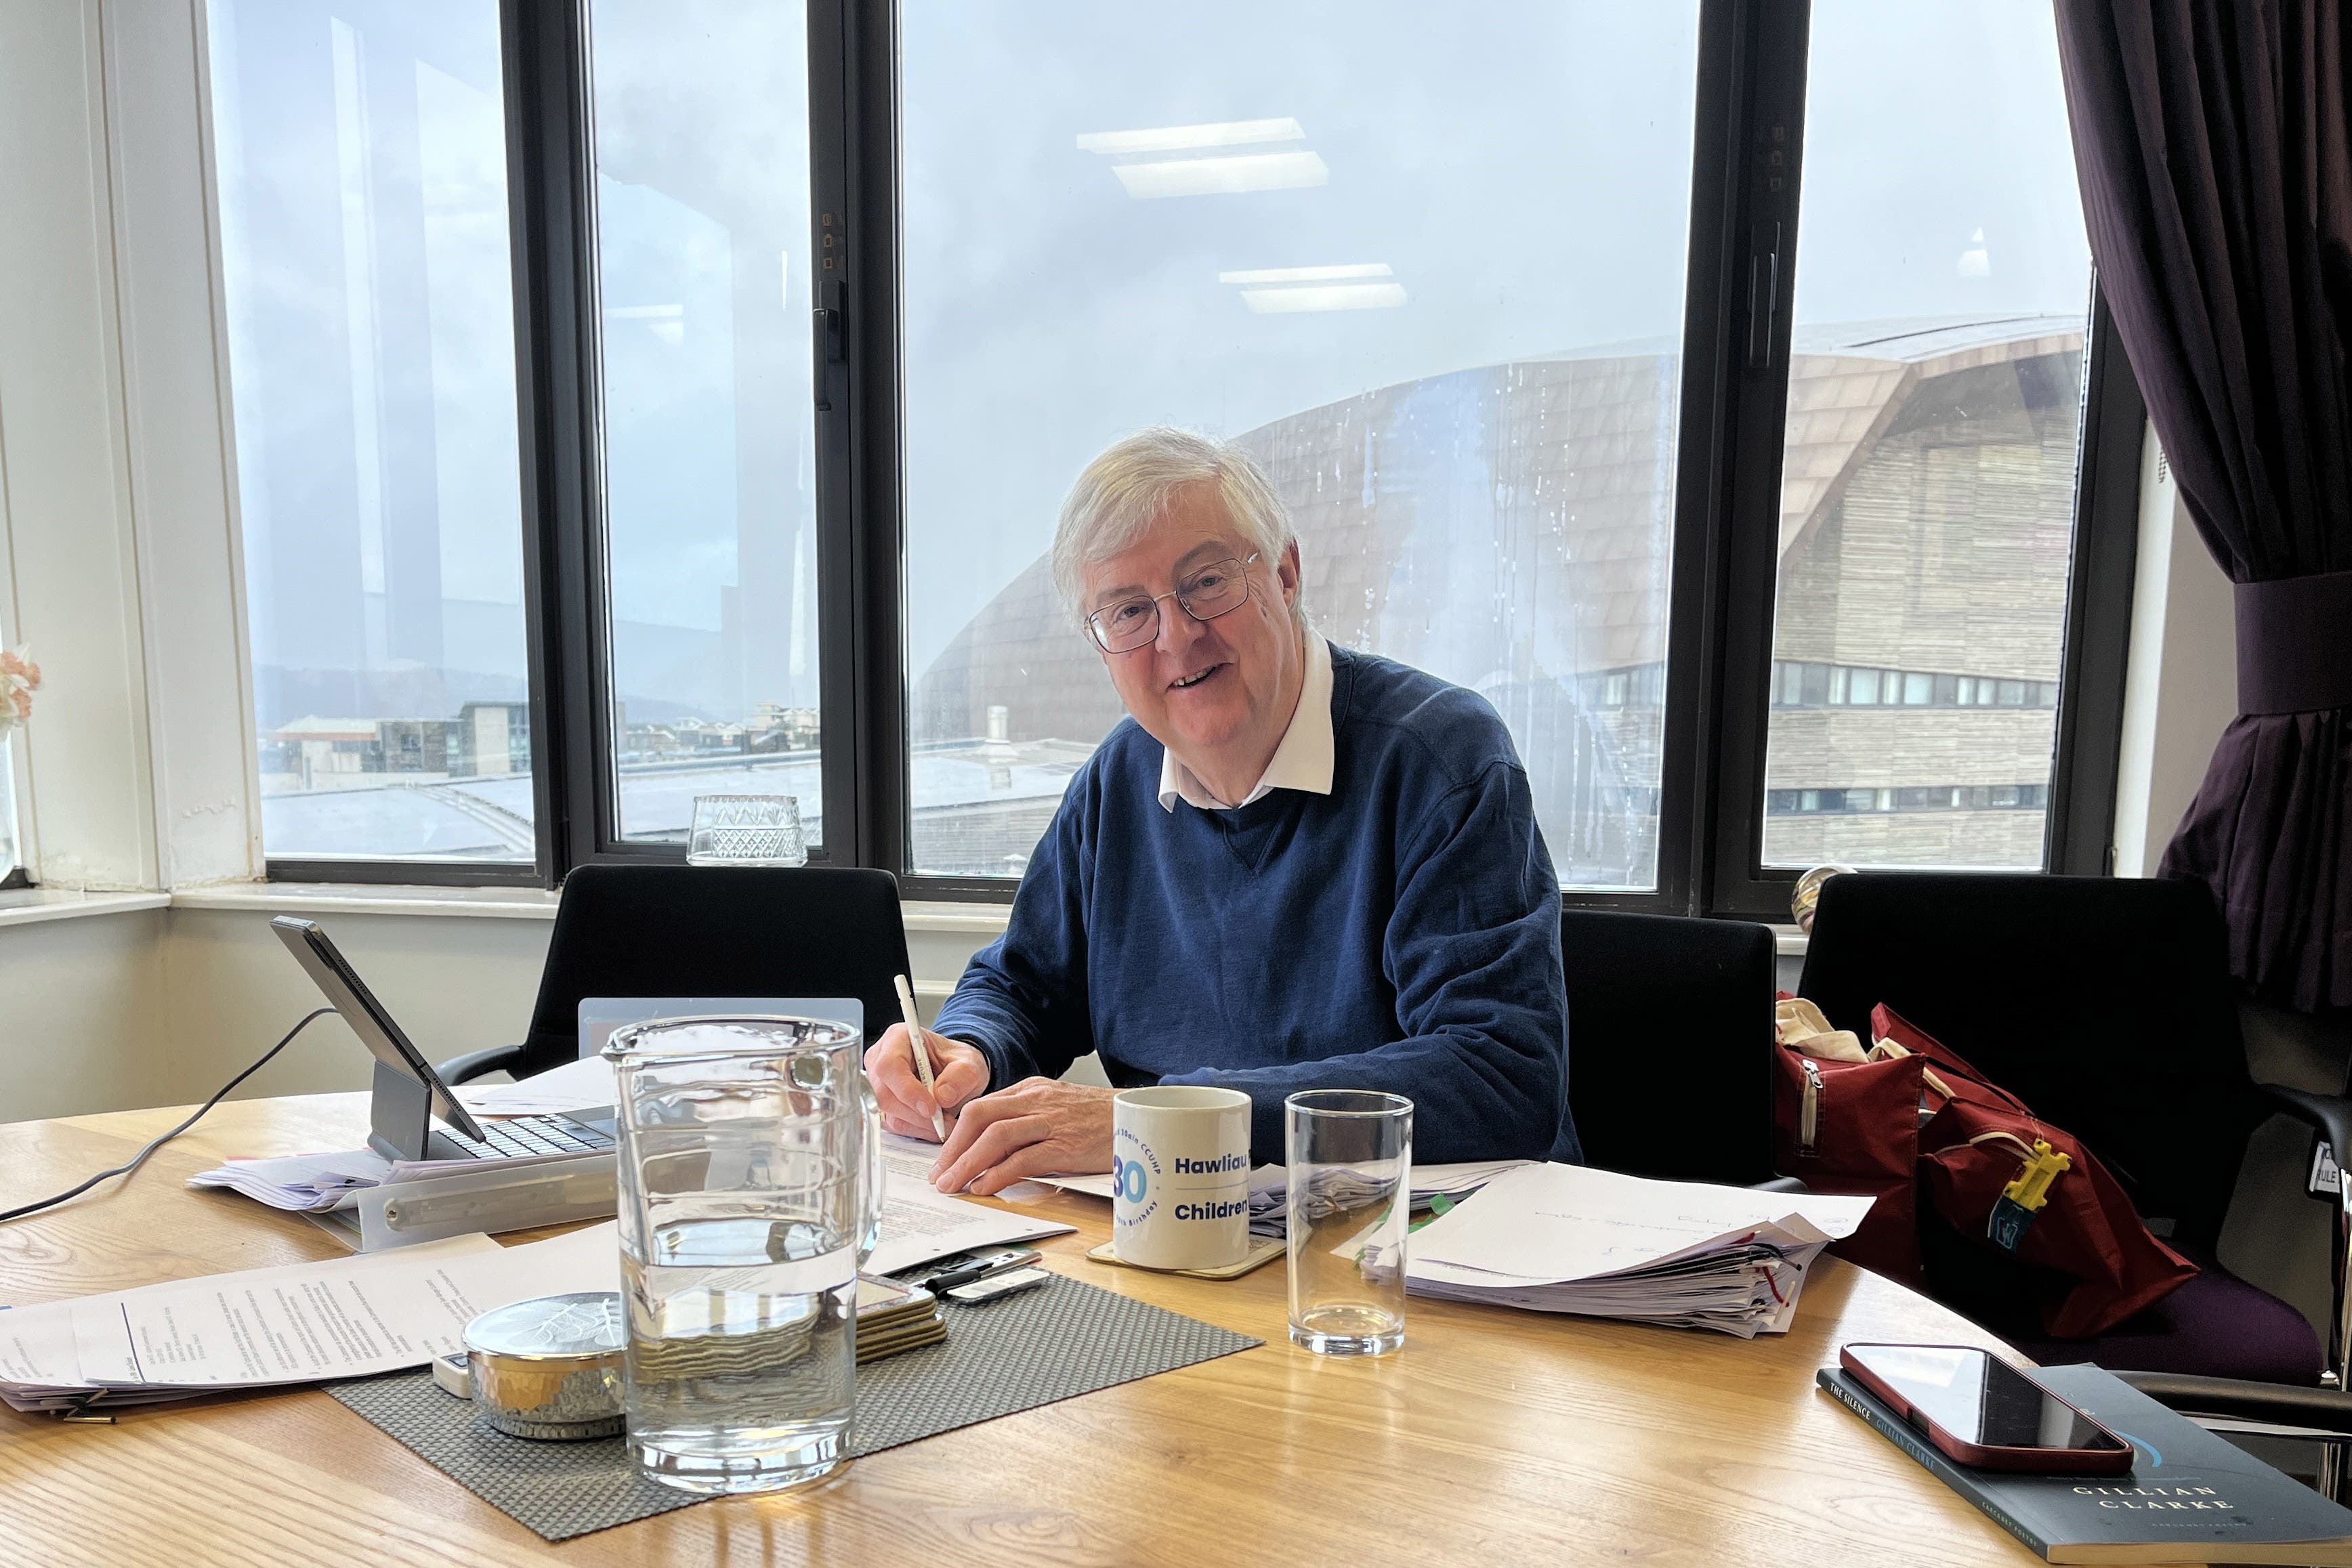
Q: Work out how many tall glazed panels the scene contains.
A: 4